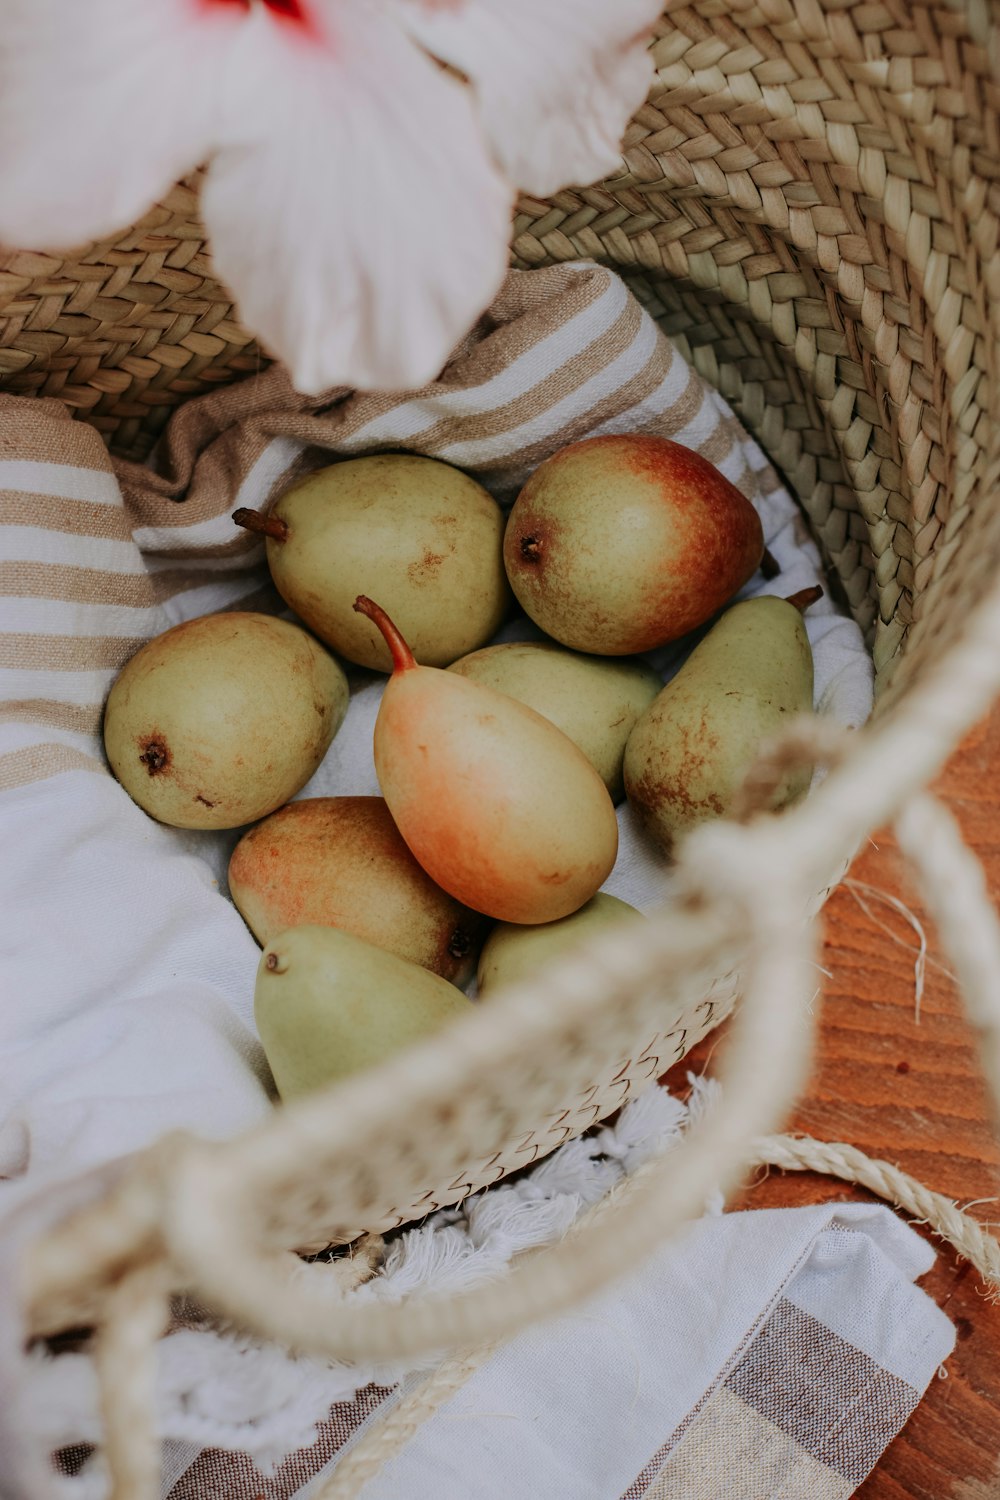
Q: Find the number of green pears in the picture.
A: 6